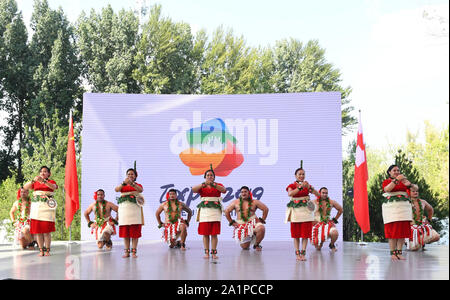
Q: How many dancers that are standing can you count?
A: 5